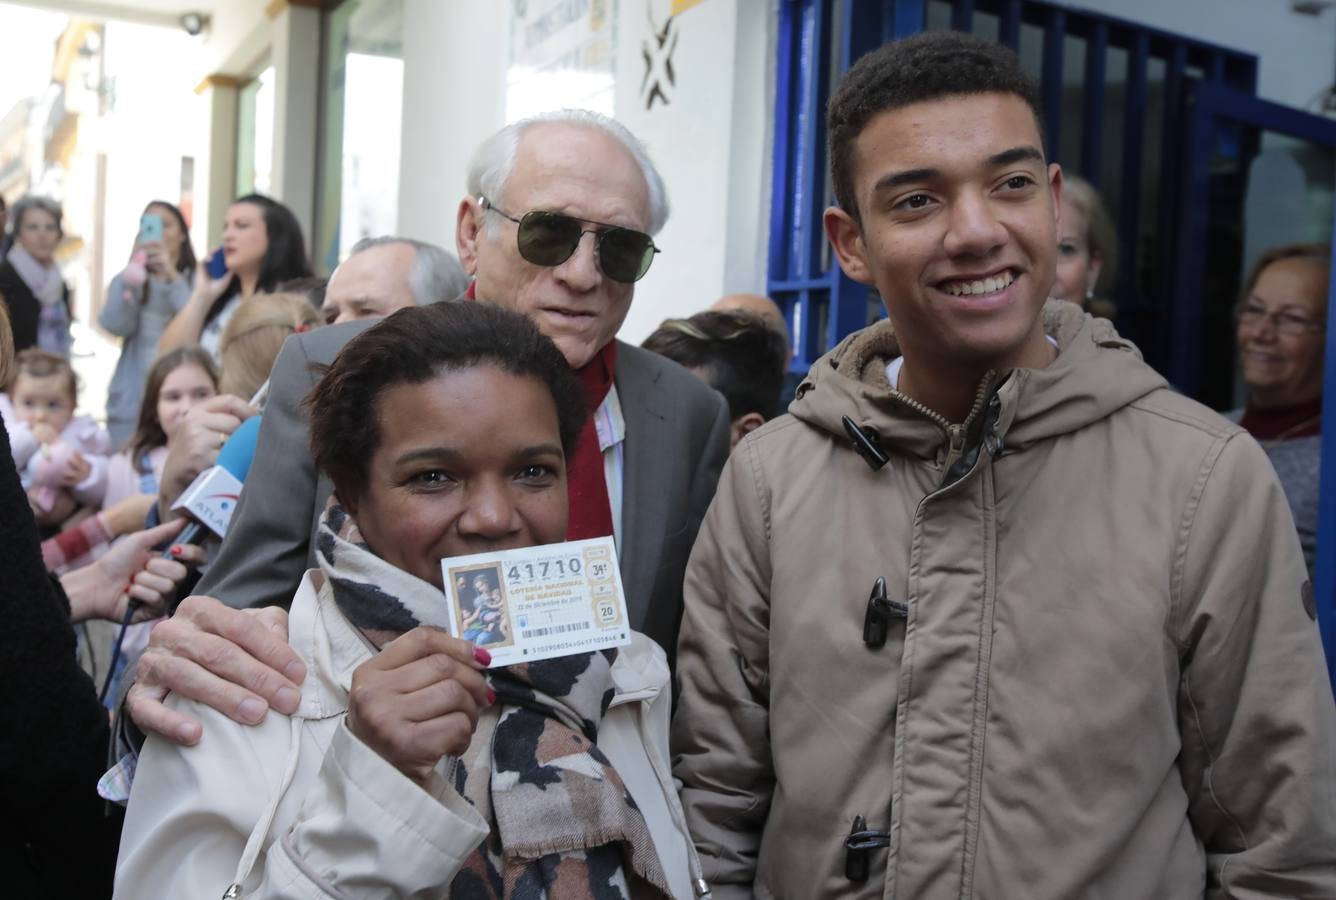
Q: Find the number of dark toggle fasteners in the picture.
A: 3